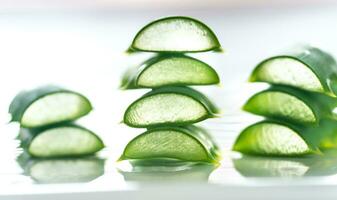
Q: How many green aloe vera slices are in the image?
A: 9